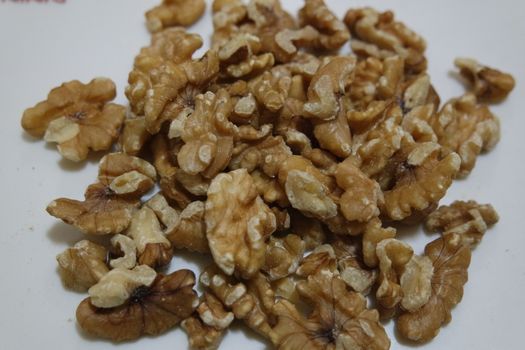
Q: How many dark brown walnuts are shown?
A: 1